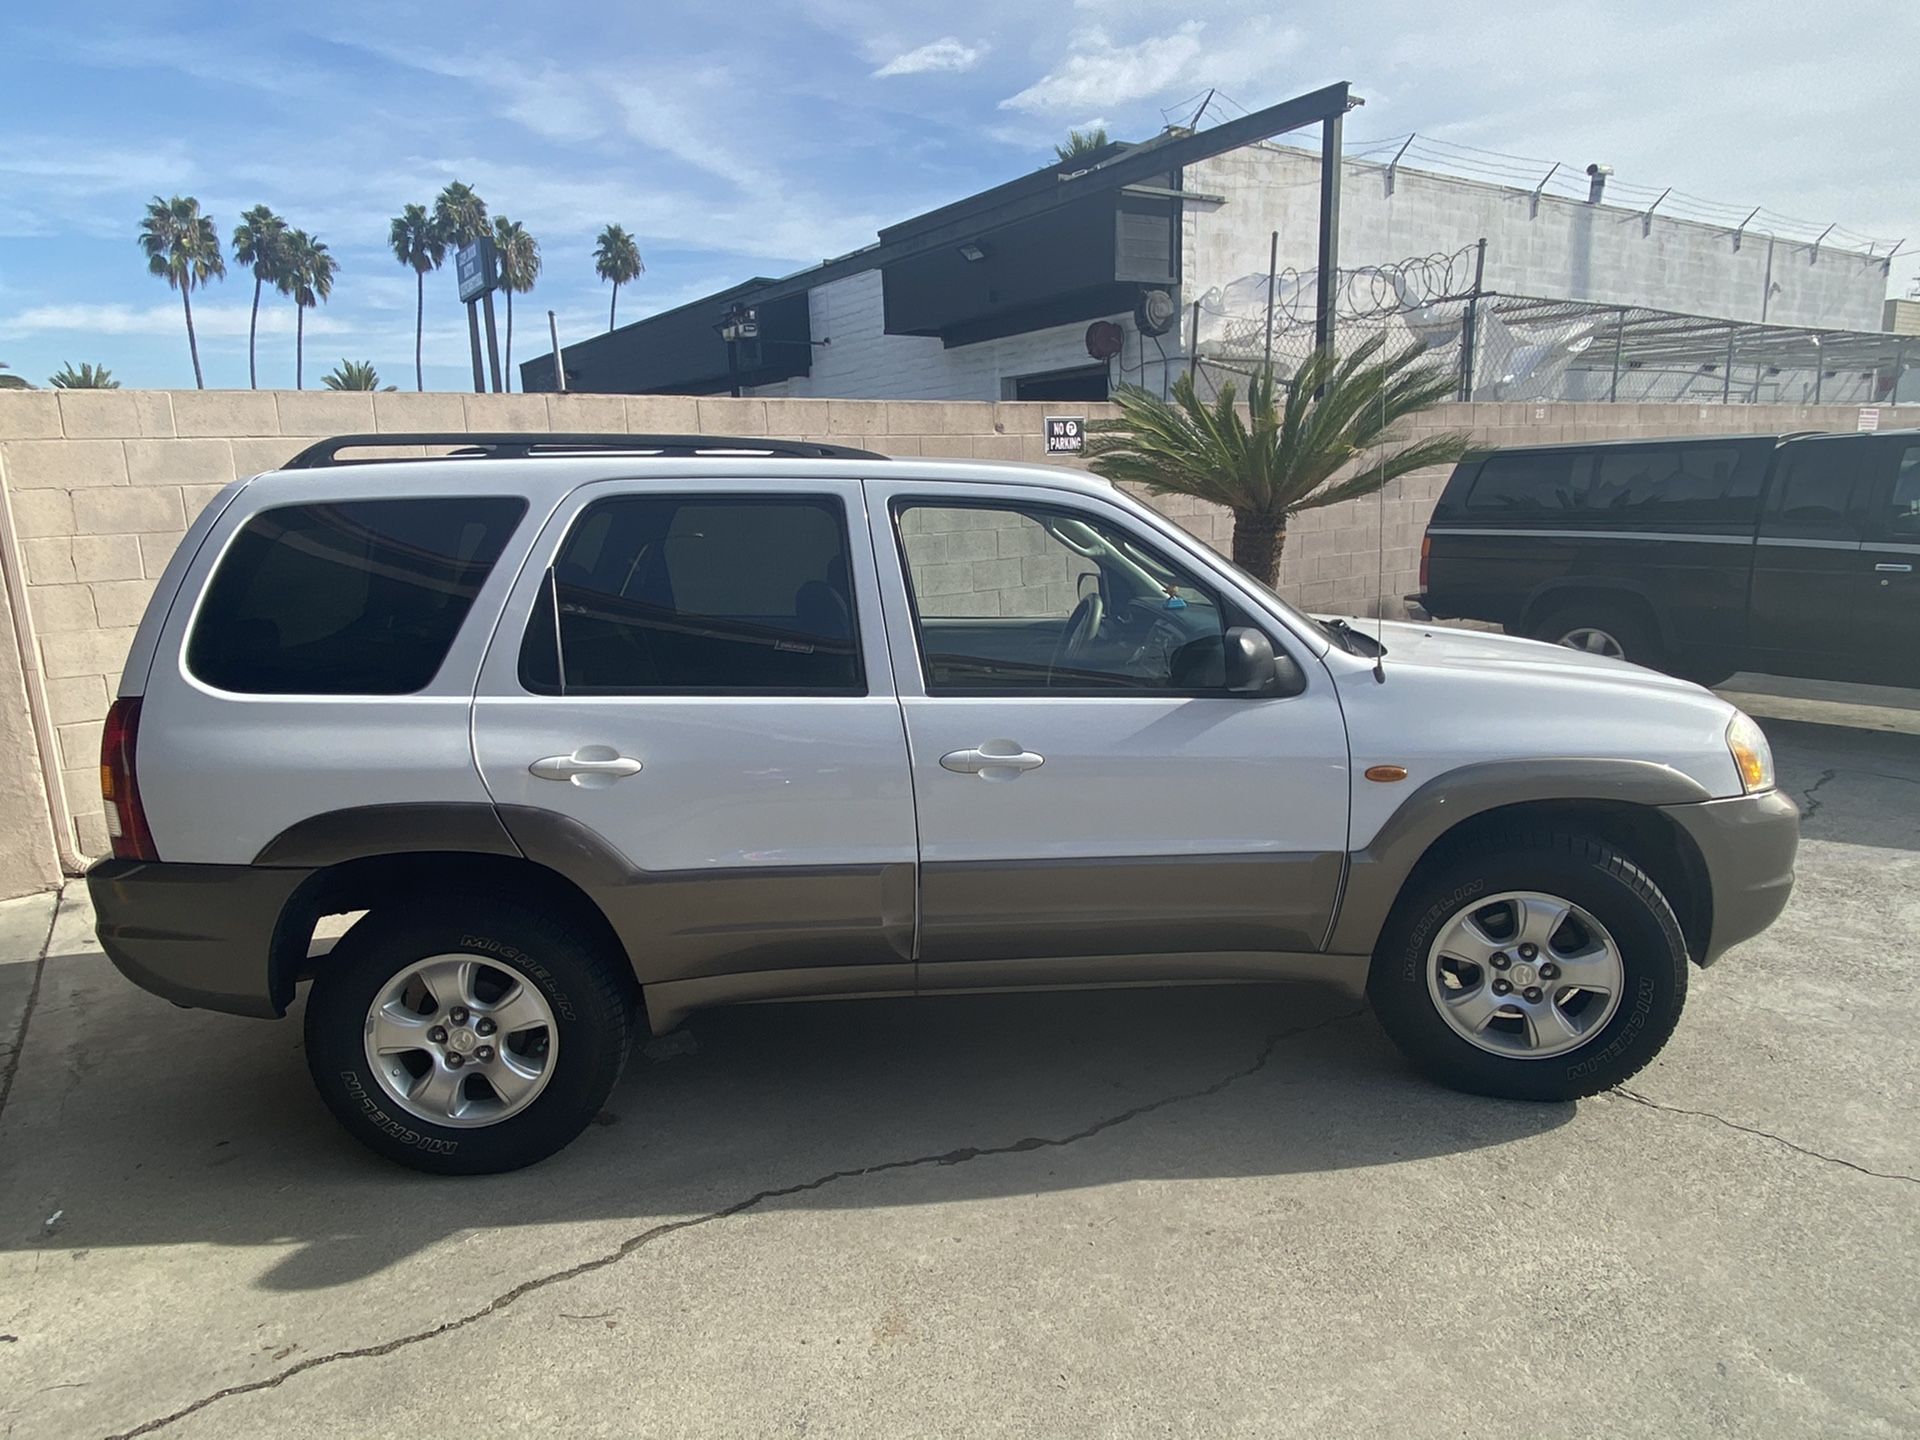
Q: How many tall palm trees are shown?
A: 7